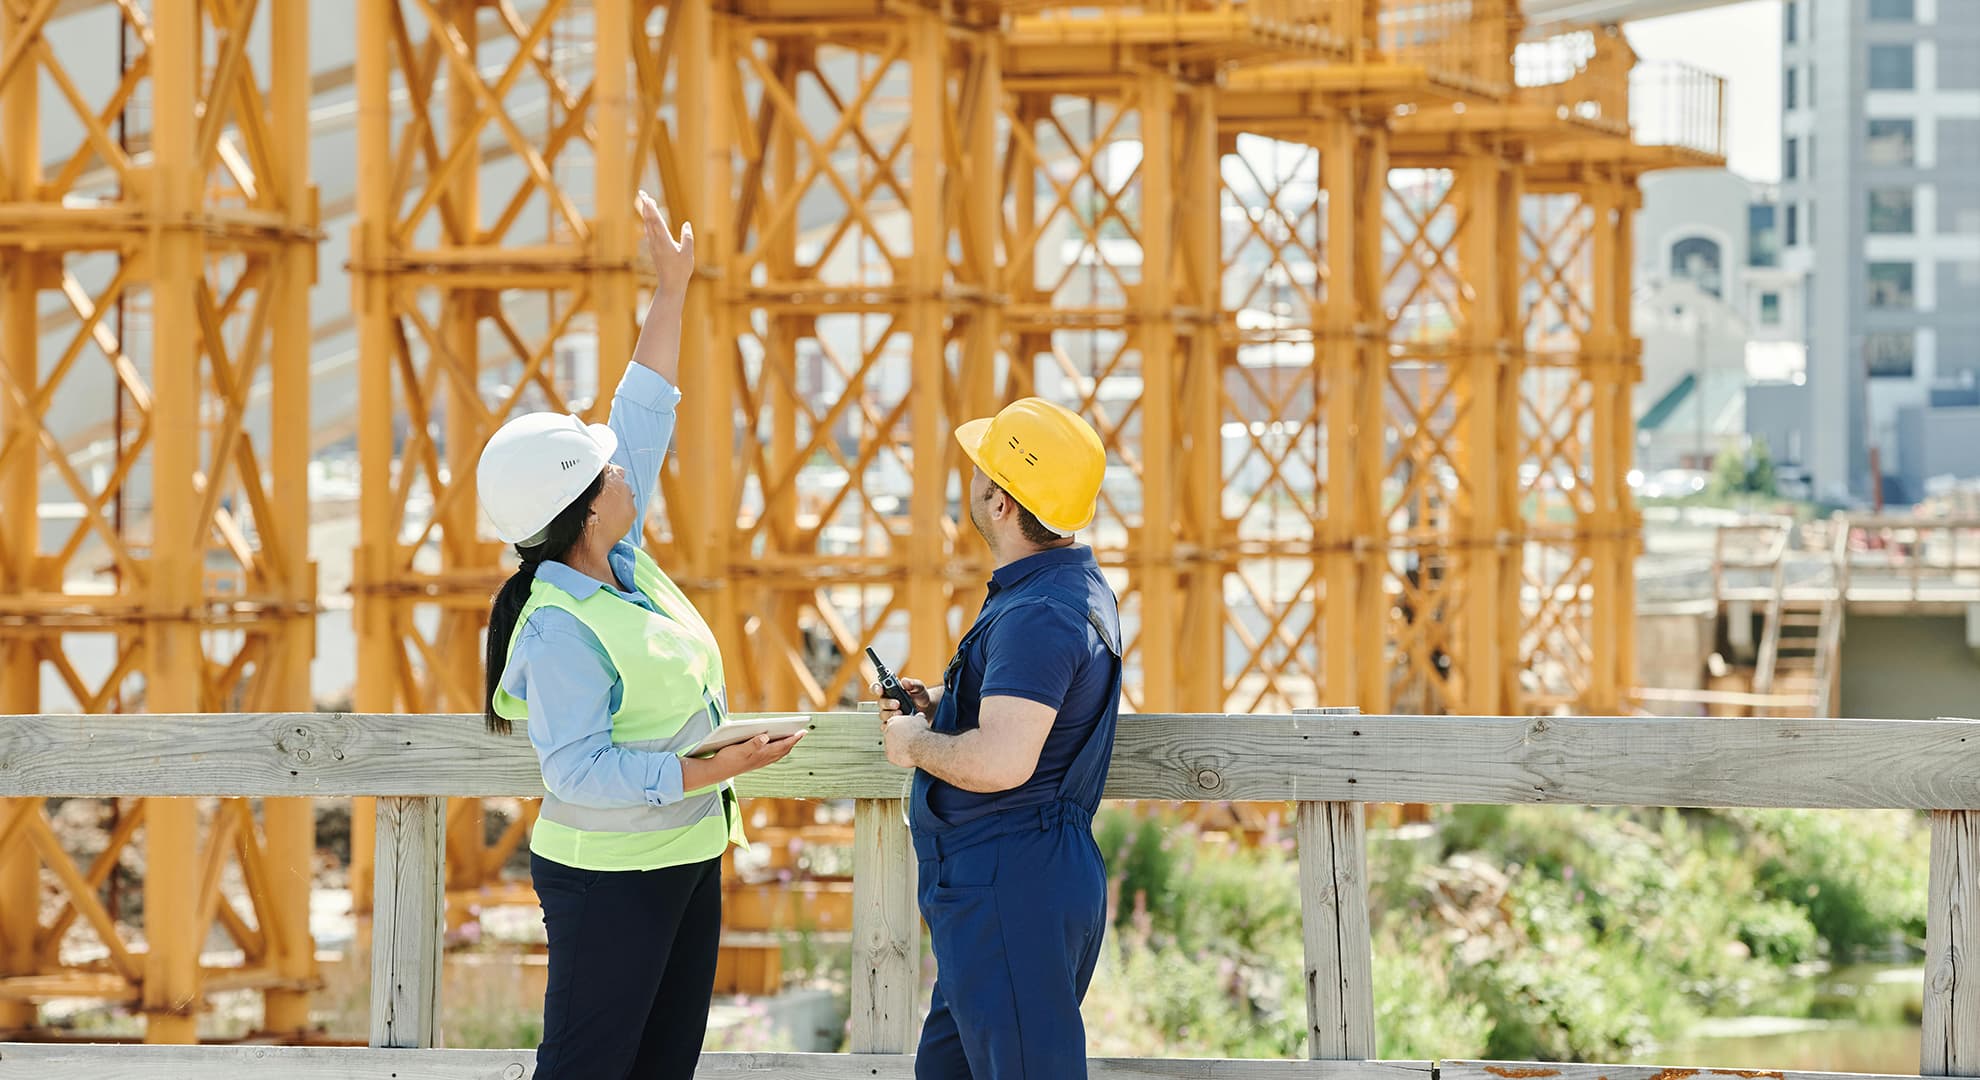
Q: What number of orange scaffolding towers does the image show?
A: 7